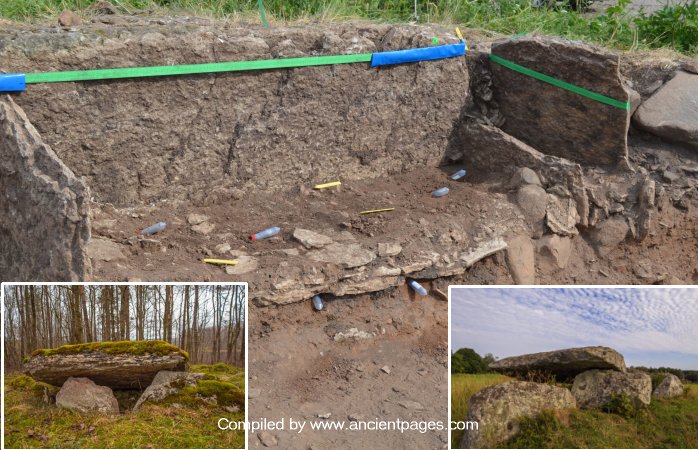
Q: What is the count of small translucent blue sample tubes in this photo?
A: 6